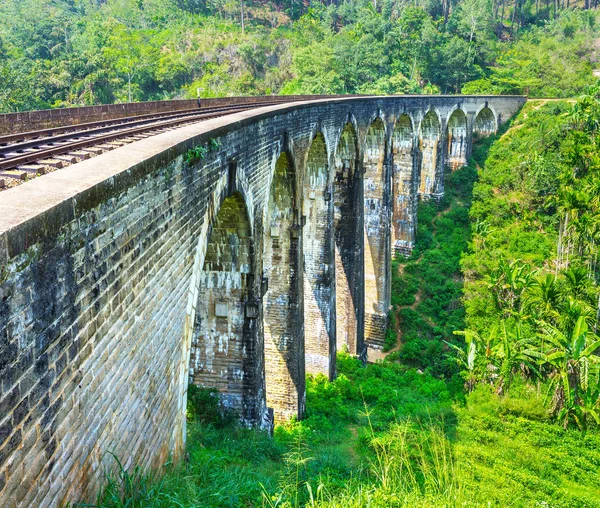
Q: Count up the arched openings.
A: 9